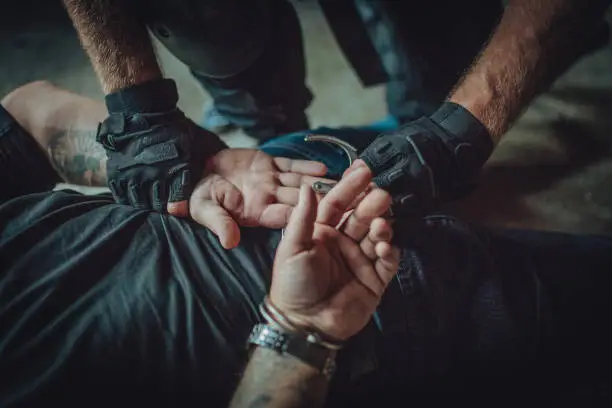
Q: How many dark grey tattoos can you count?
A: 2